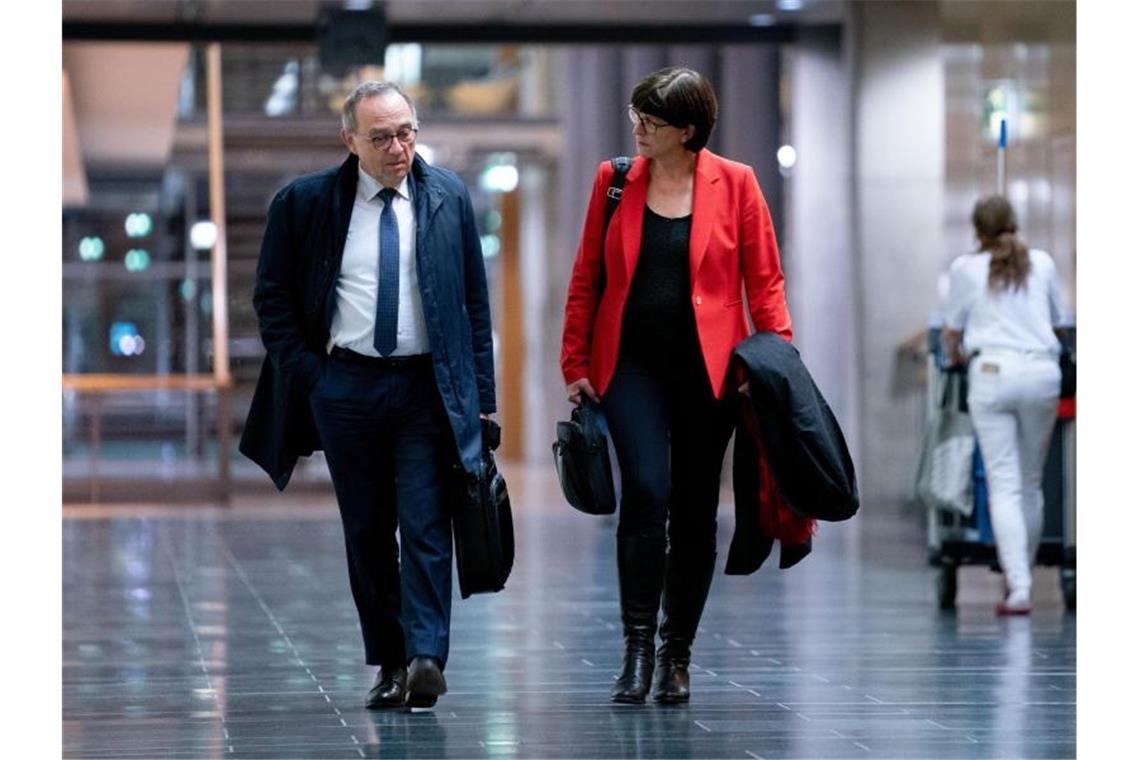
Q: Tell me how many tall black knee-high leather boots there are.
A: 2